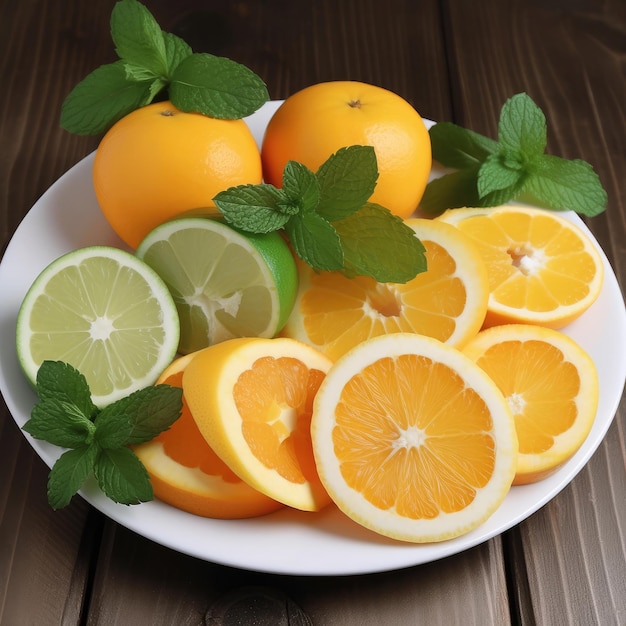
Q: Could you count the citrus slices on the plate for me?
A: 8